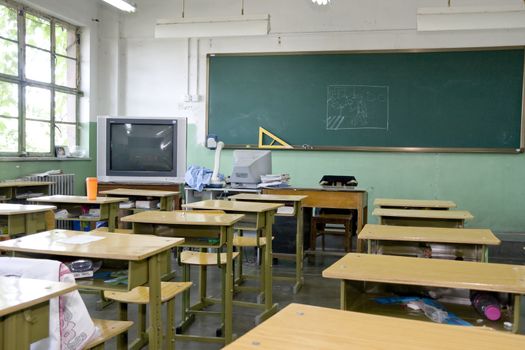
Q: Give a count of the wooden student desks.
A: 14